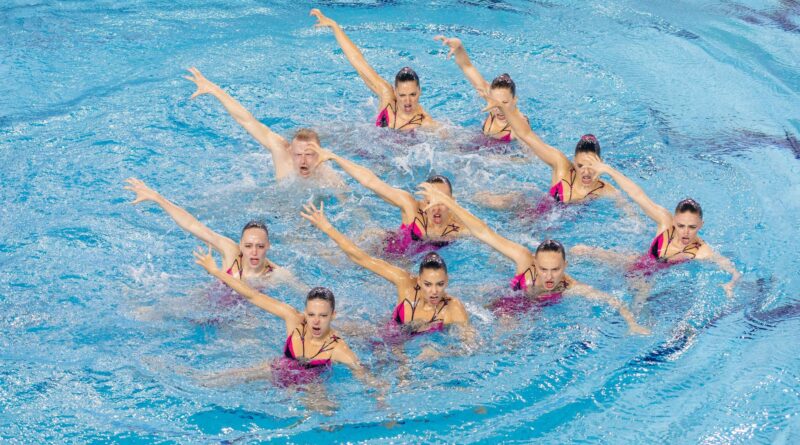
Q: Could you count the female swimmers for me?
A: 9